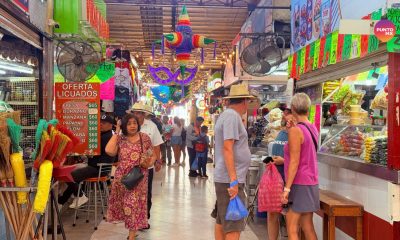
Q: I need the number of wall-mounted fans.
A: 2